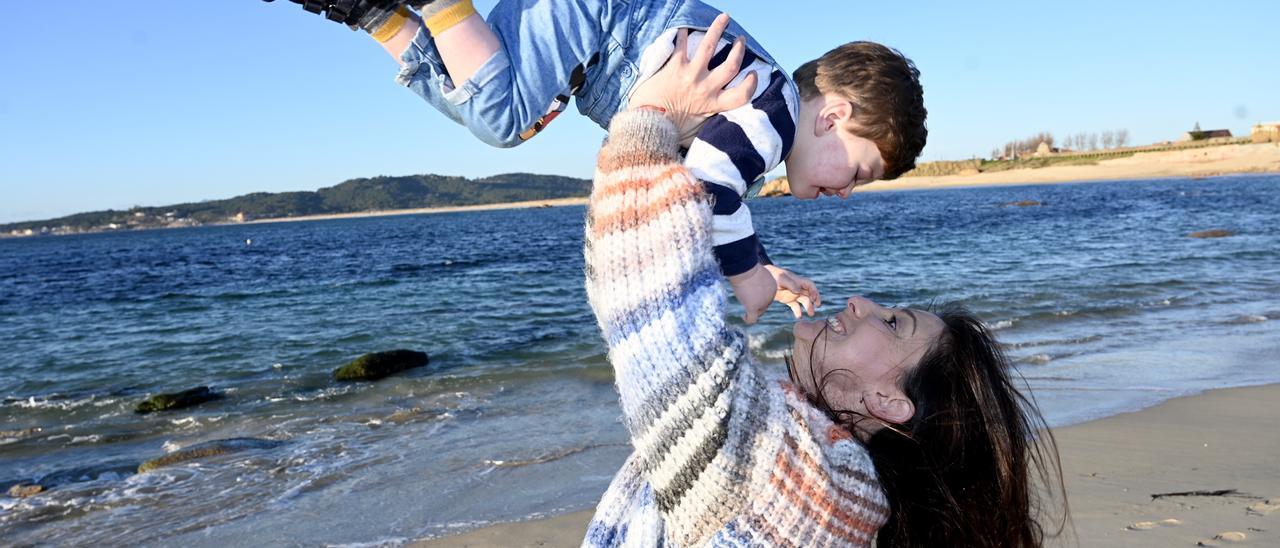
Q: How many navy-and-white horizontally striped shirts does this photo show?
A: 1